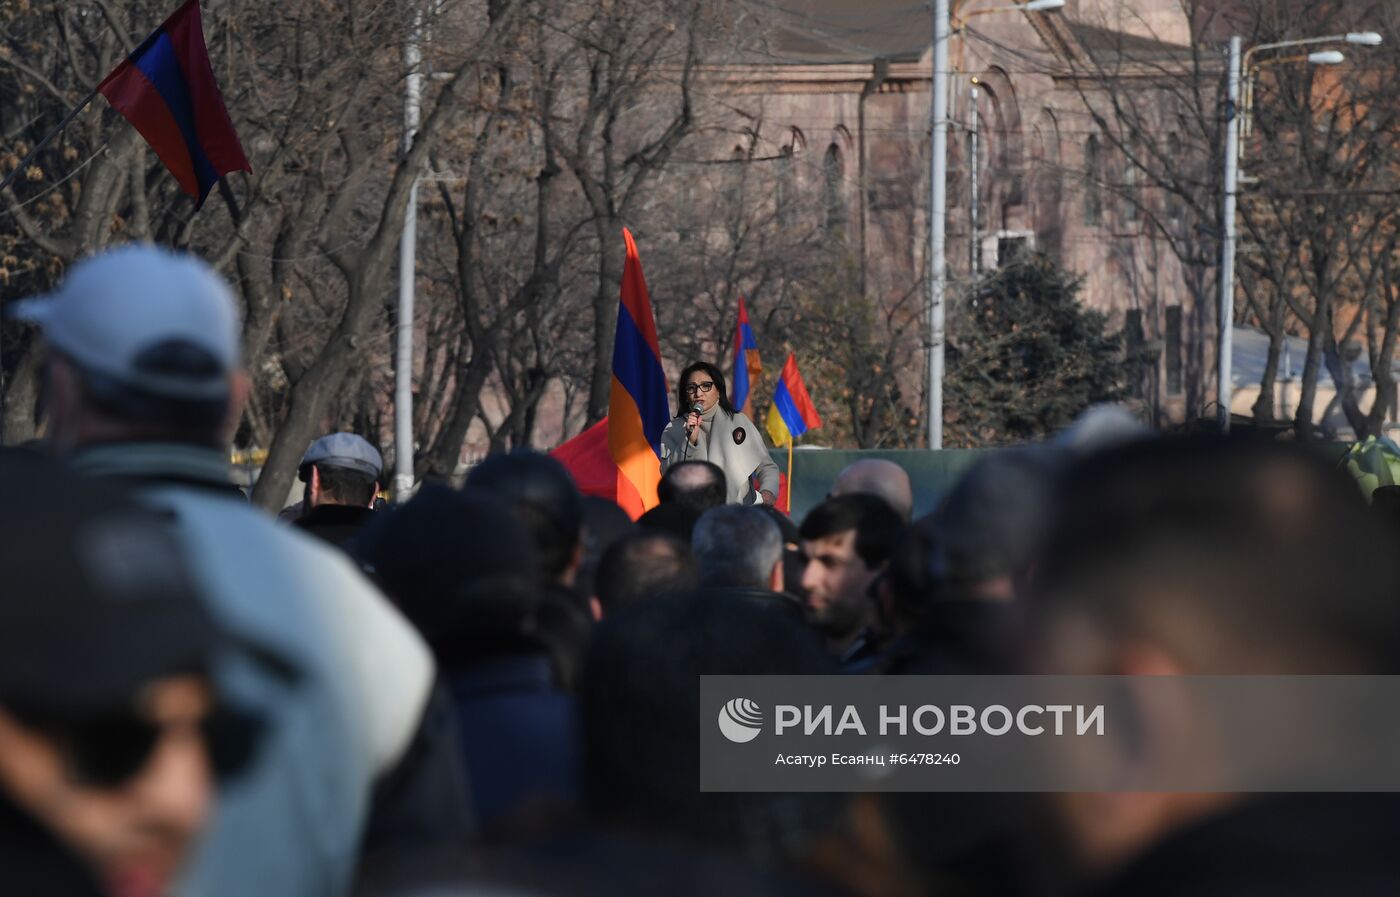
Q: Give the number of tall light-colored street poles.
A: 3